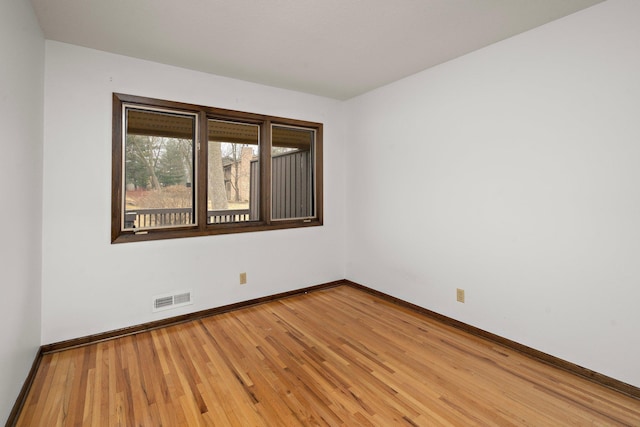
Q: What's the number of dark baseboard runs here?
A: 3